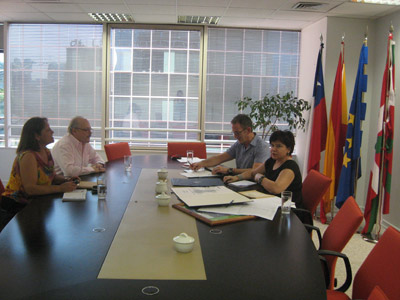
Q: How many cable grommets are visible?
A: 3